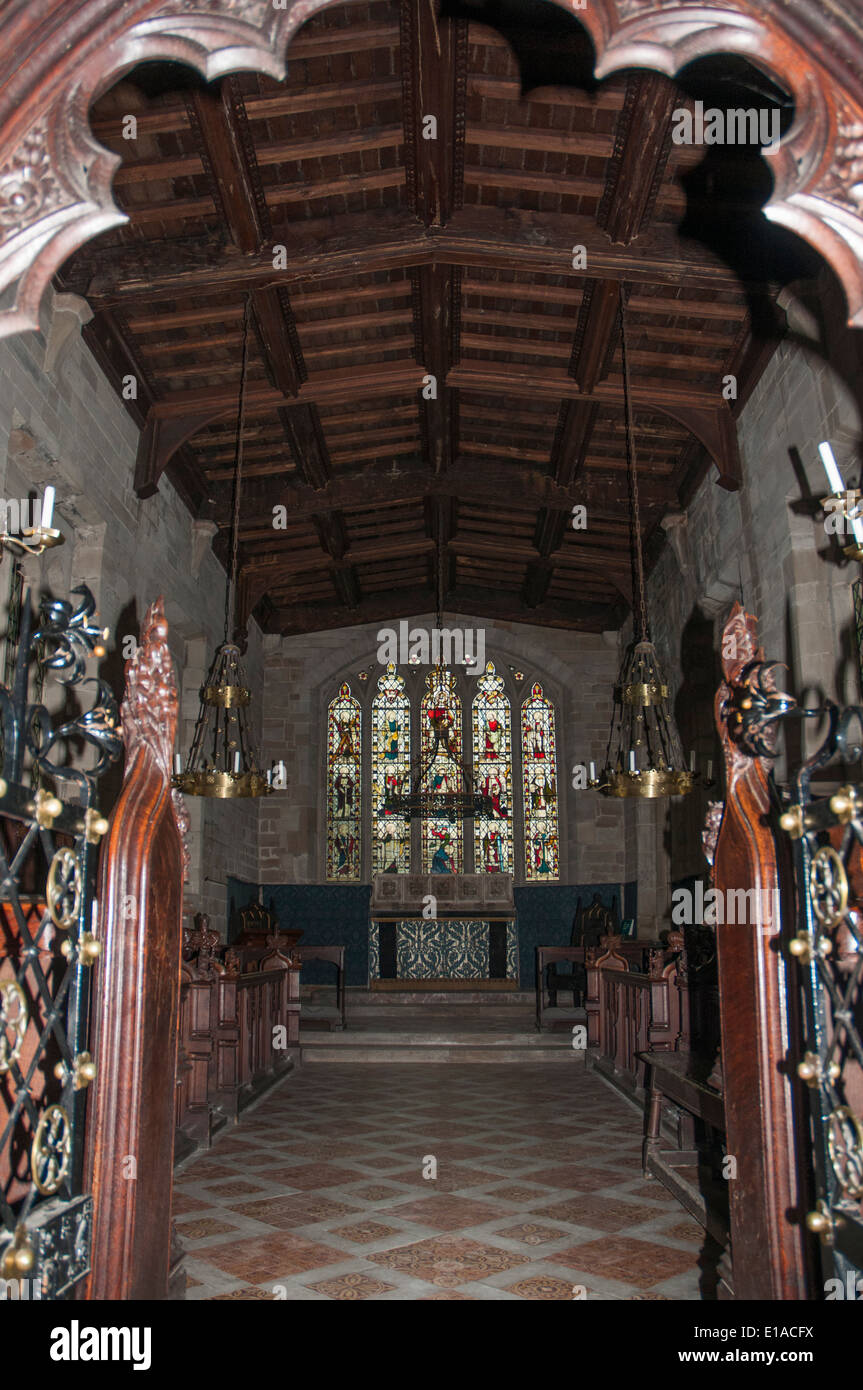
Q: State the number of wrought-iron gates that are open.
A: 2